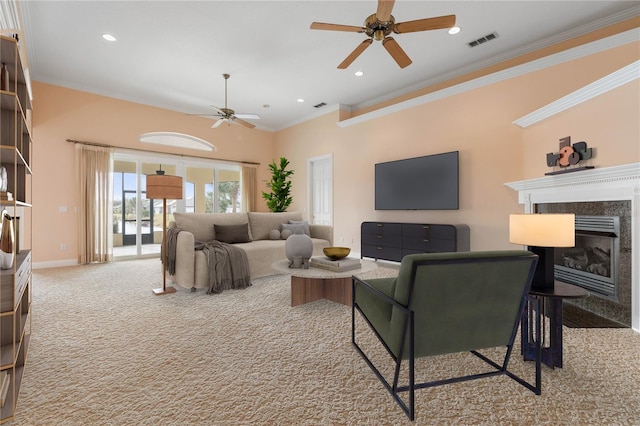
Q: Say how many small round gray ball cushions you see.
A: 2